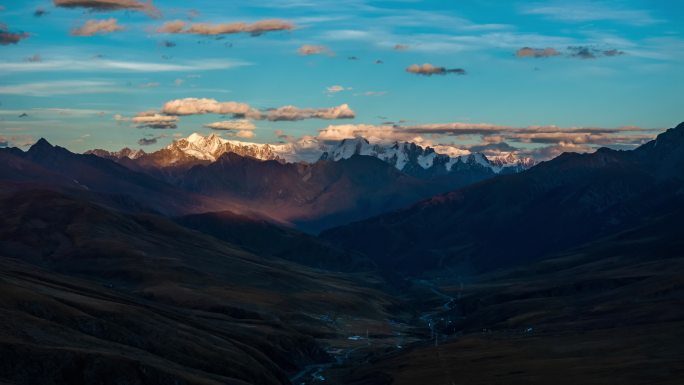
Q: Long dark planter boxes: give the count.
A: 0